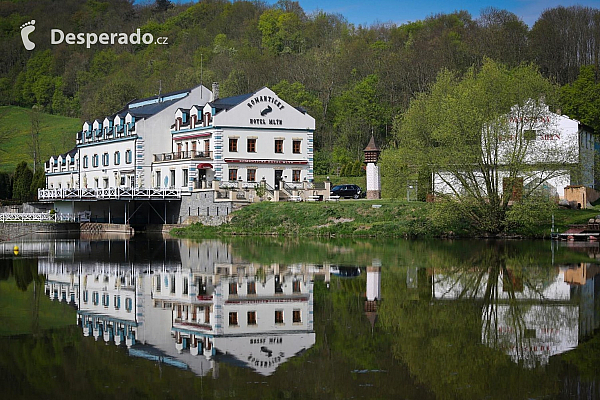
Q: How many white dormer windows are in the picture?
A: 12